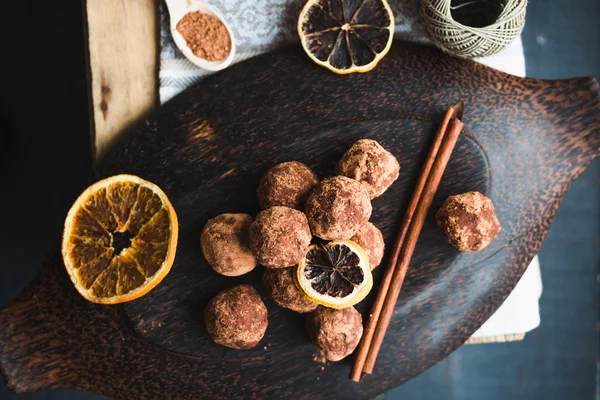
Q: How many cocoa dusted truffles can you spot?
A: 10